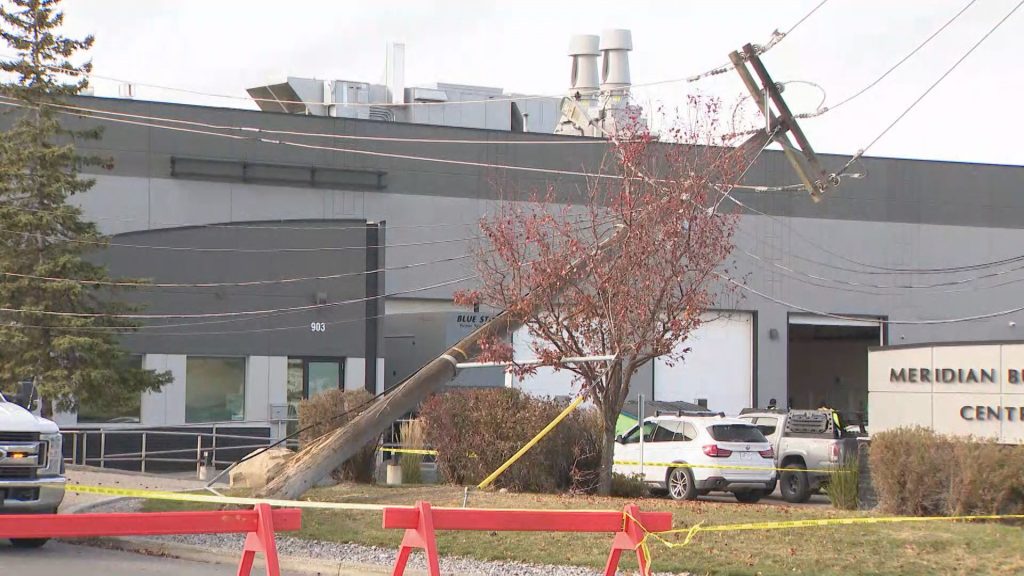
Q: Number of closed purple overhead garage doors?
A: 0